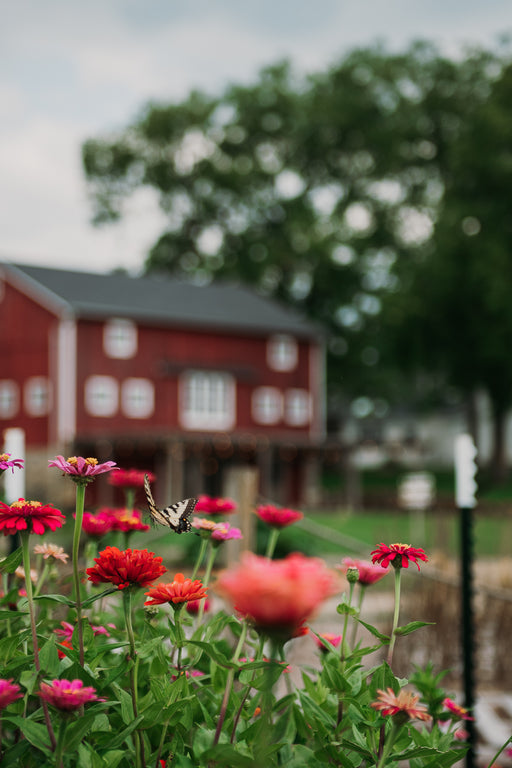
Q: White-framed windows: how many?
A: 9